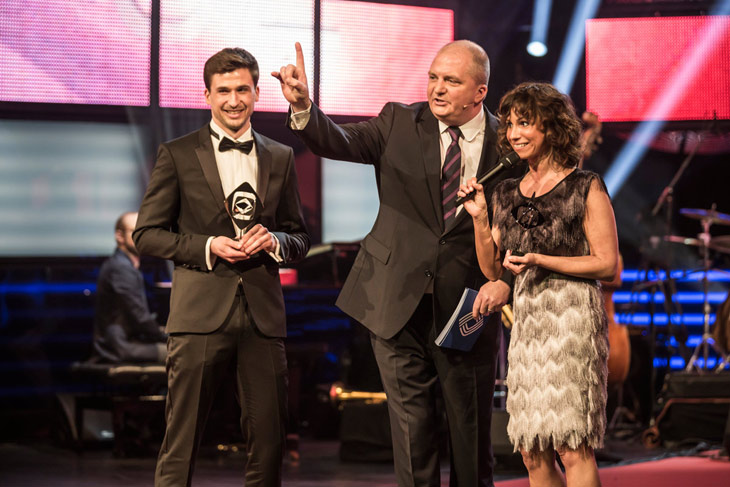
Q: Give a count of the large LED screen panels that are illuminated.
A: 4